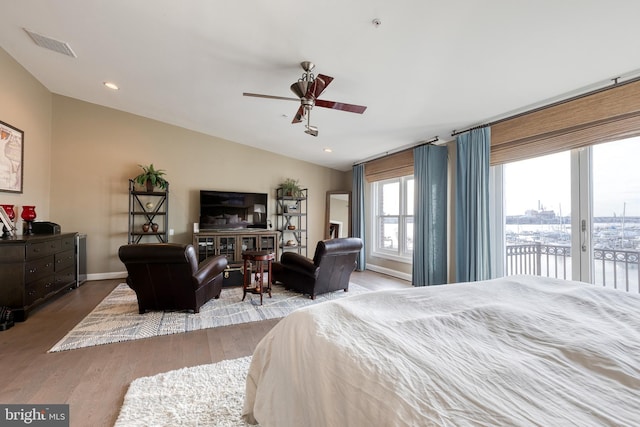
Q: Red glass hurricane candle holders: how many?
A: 2